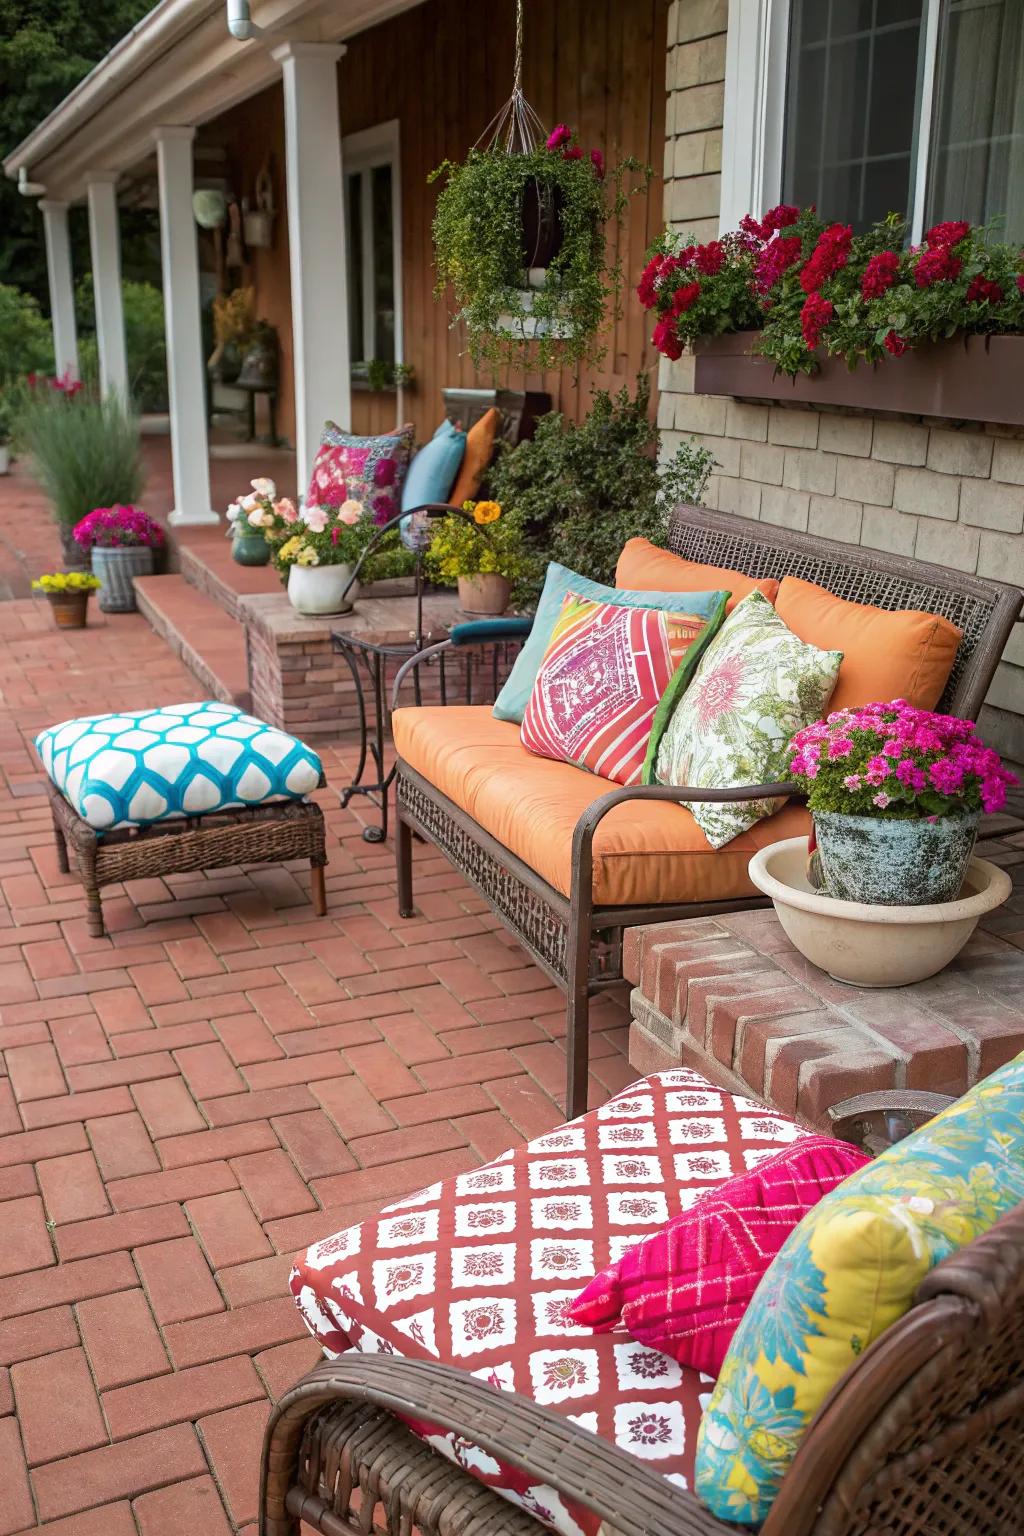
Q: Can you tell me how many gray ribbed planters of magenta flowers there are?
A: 1